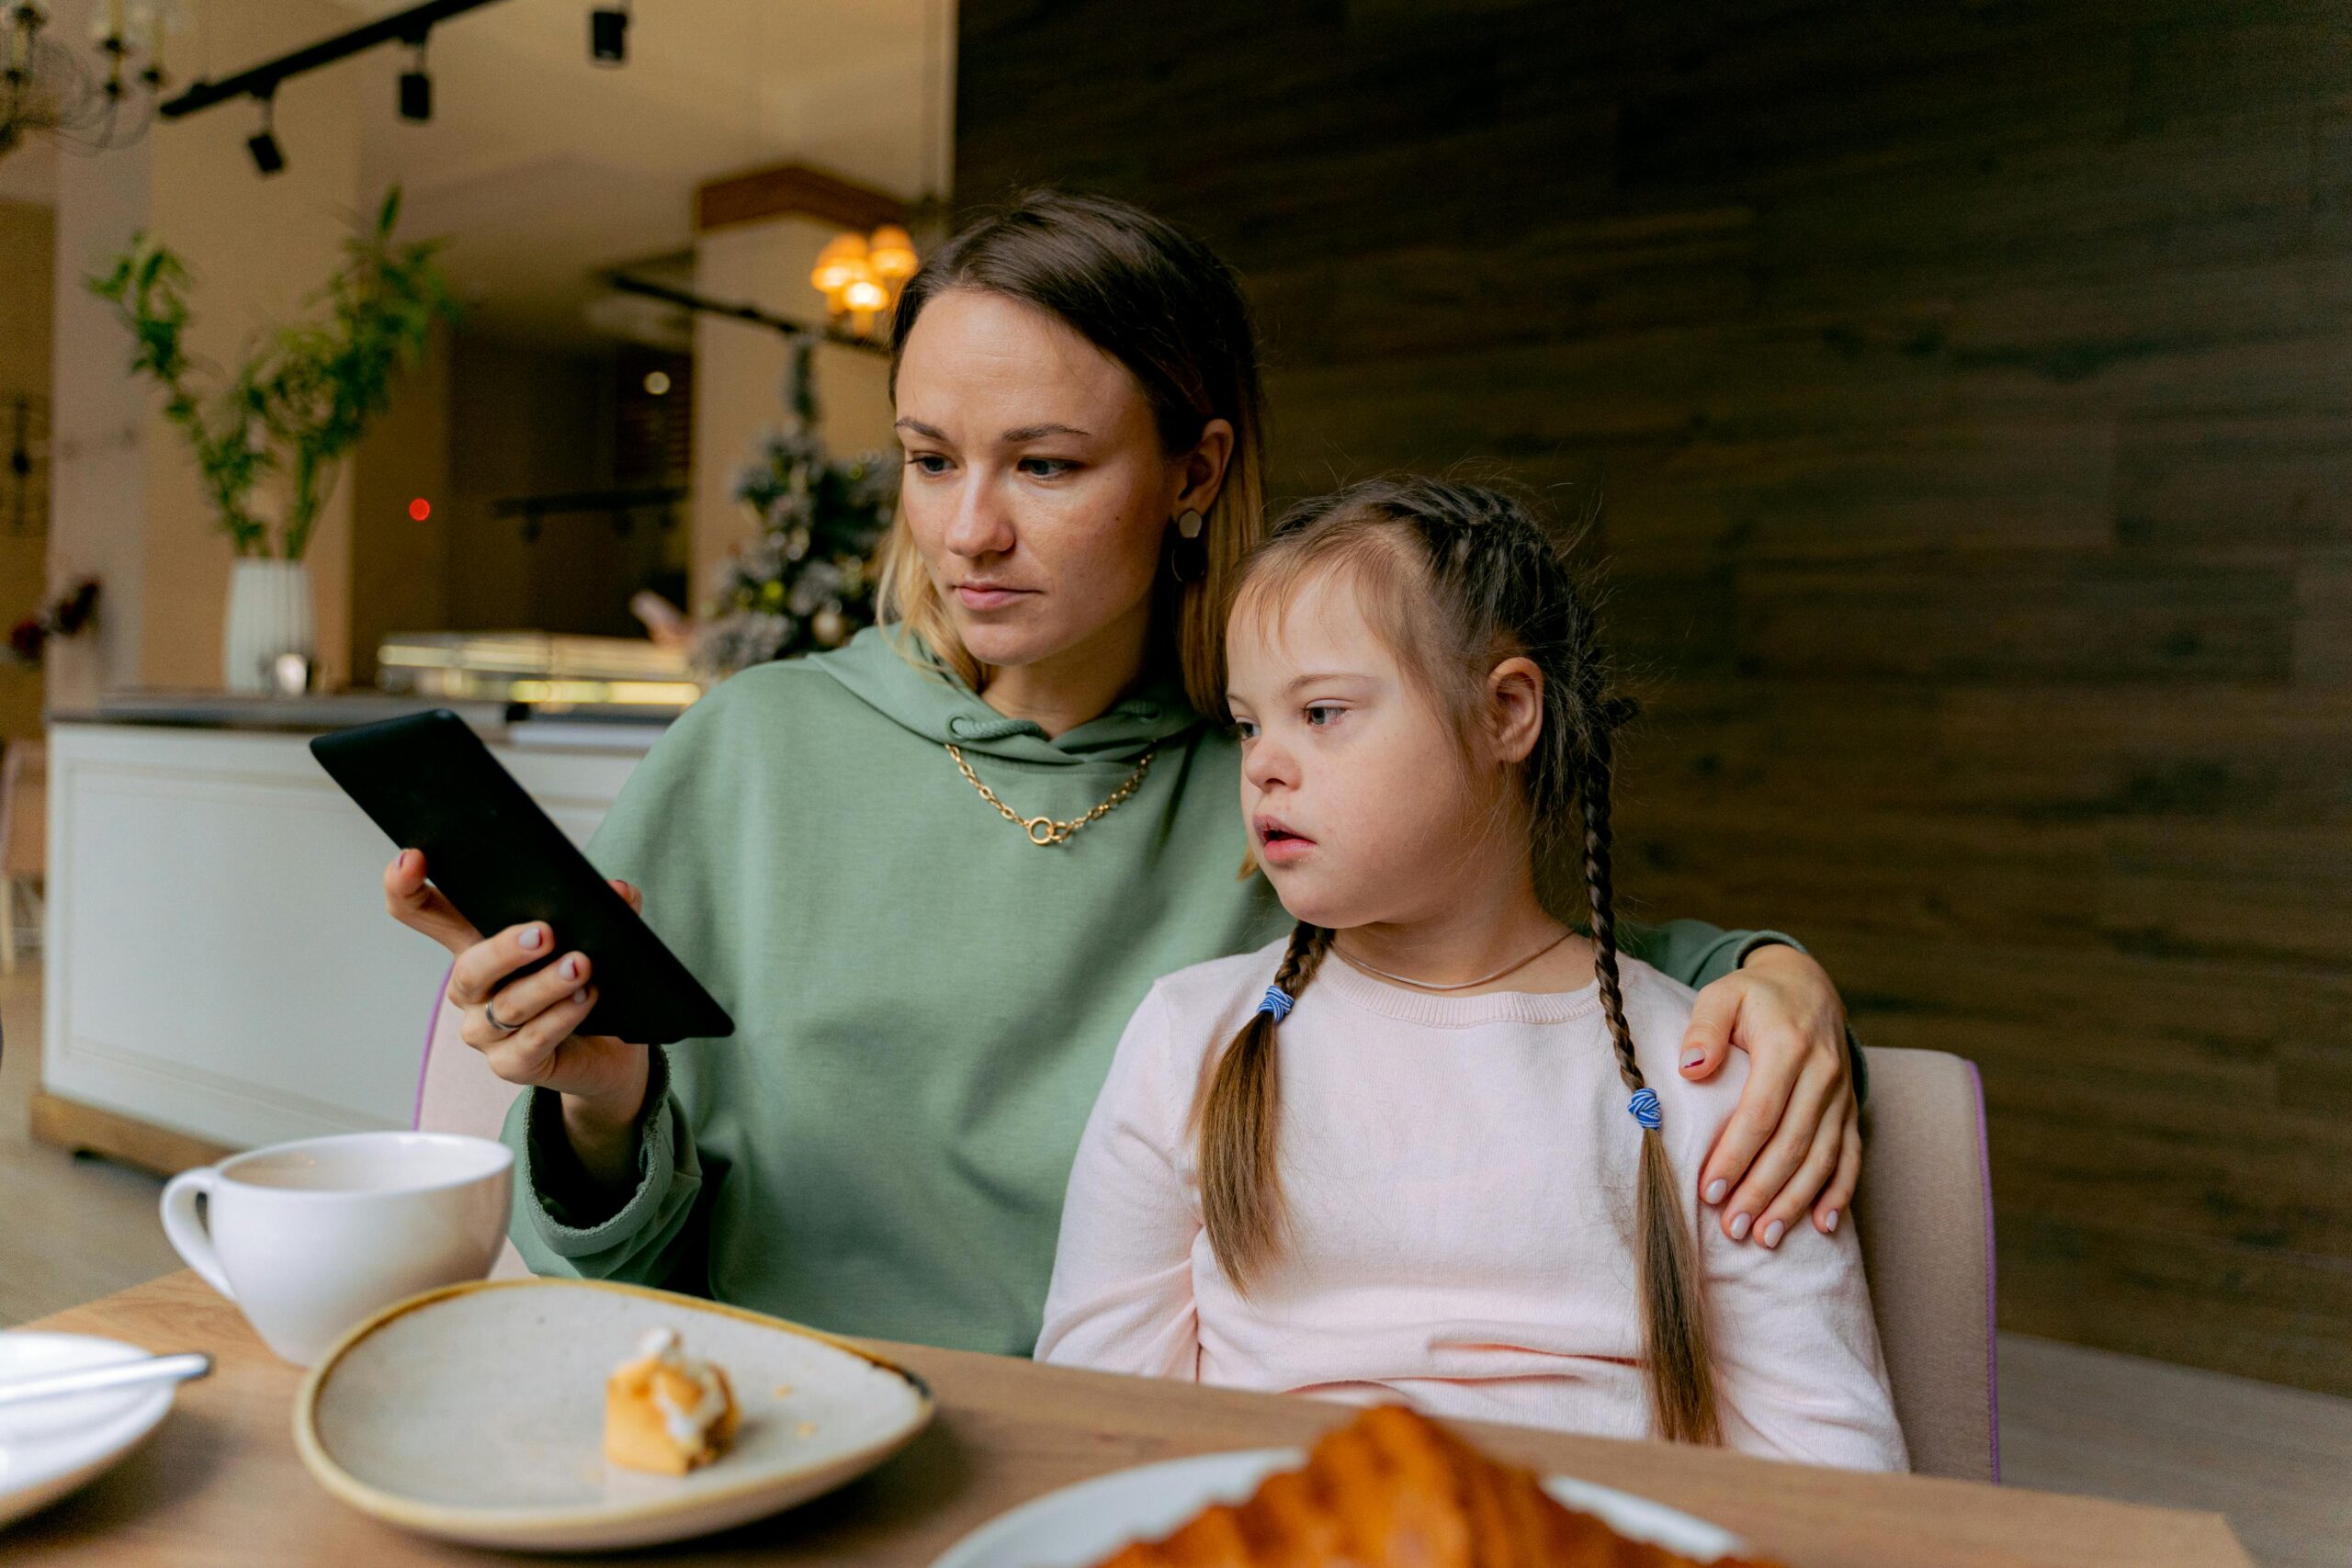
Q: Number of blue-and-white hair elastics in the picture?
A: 2